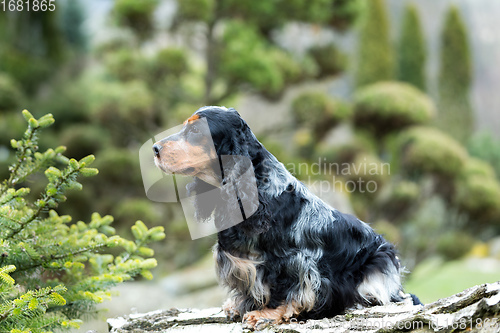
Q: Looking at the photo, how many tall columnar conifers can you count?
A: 3